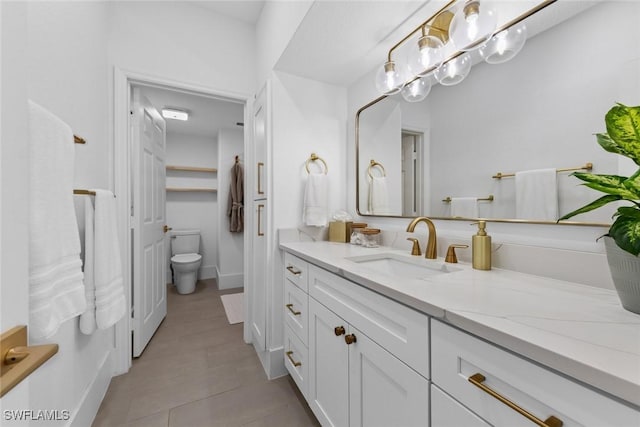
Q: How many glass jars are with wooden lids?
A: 2